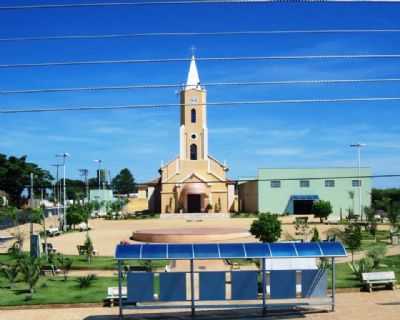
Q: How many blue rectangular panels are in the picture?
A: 6